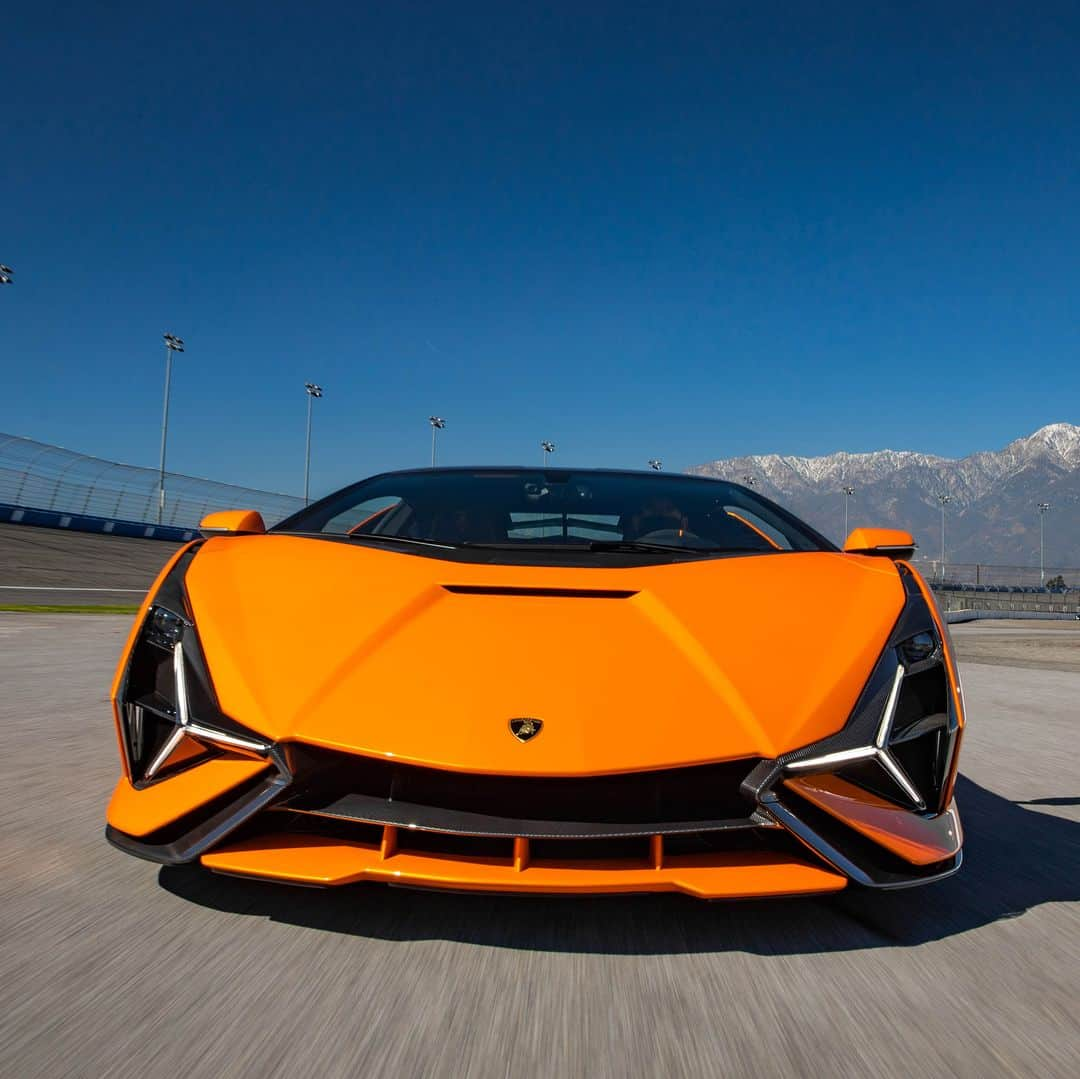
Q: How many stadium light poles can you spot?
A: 10